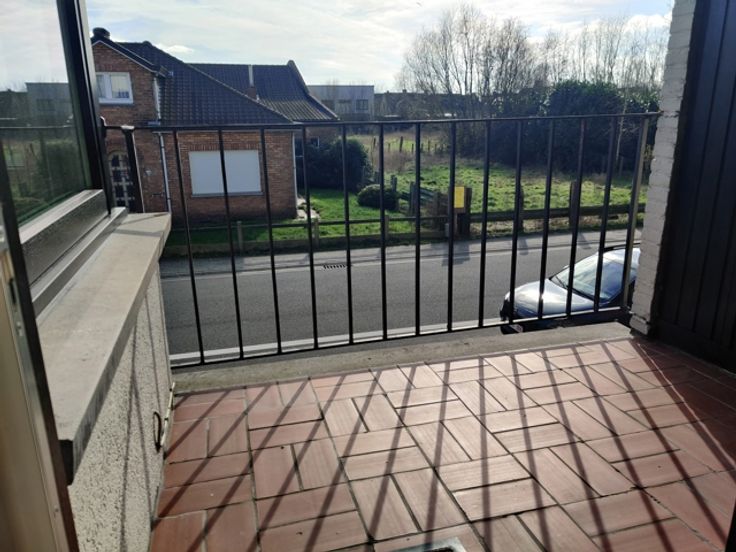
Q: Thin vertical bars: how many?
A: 13